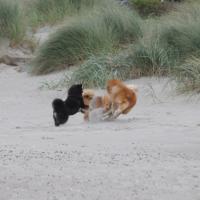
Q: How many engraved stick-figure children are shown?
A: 0